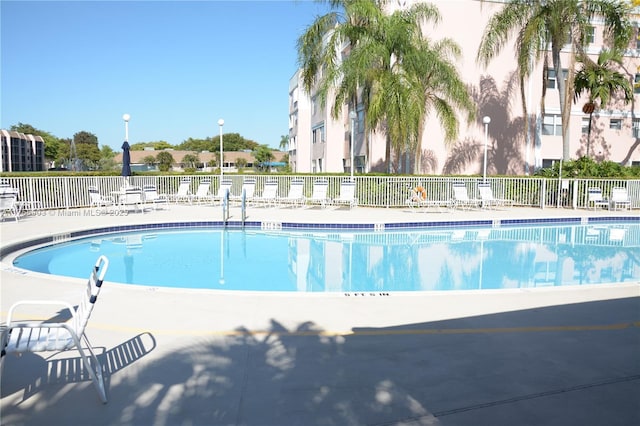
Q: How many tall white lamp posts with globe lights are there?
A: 4